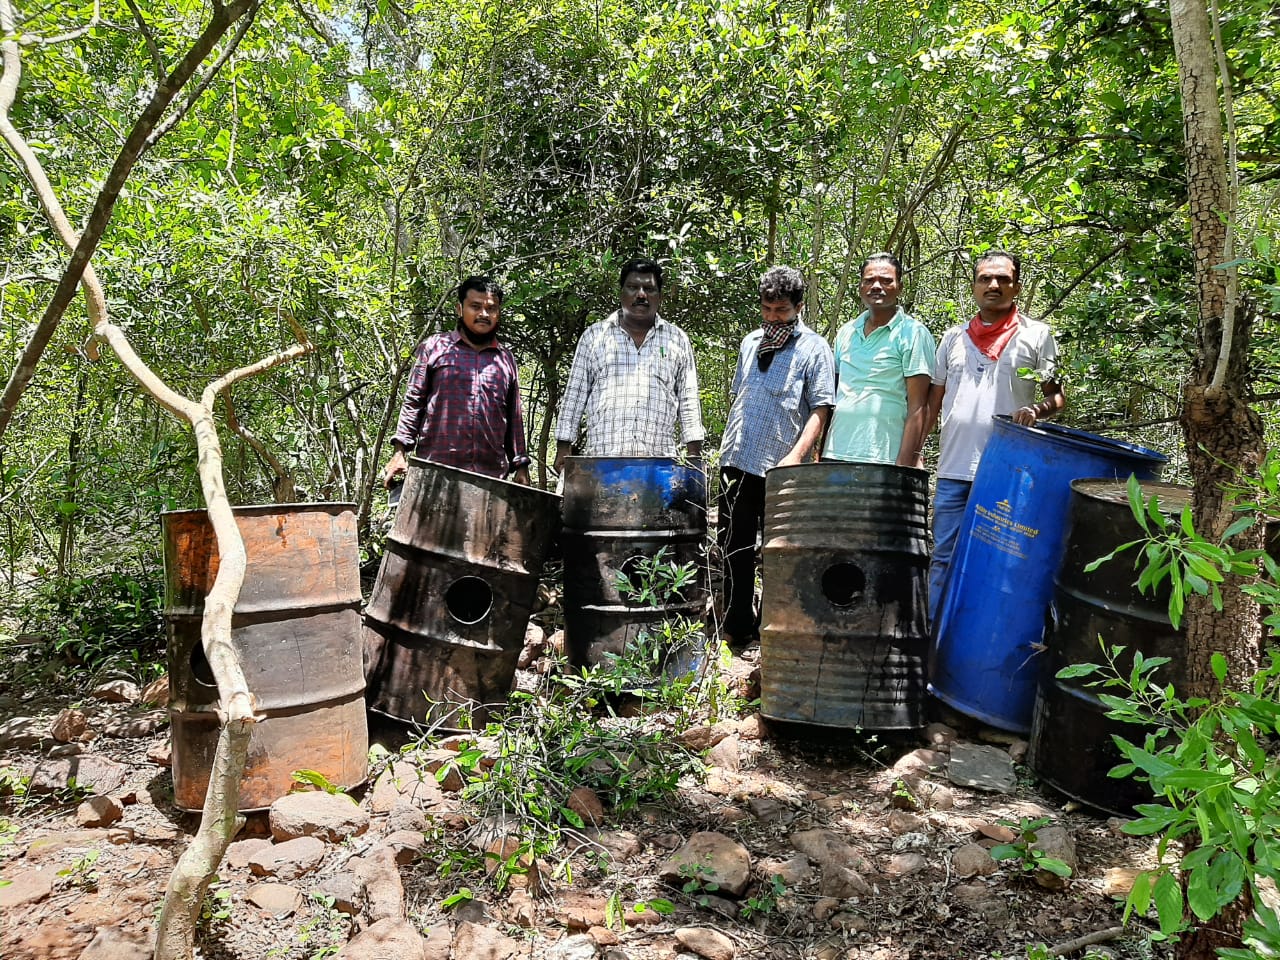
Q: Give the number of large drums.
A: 6